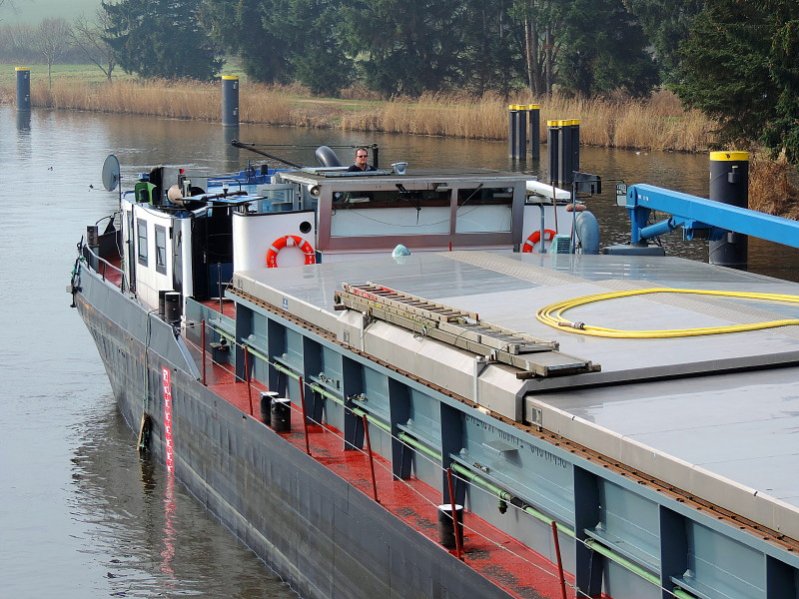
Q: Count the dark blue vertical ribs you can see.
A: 9